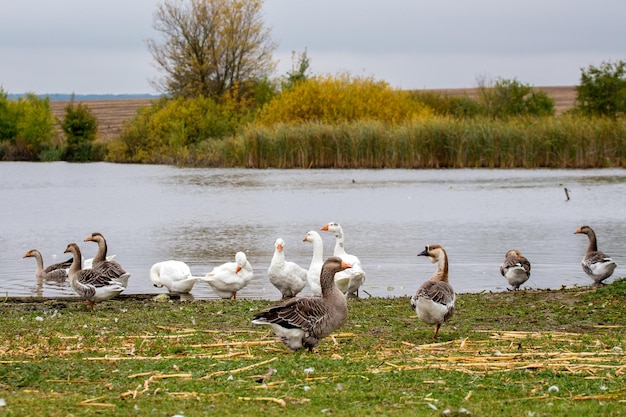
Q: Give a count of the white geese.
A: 5